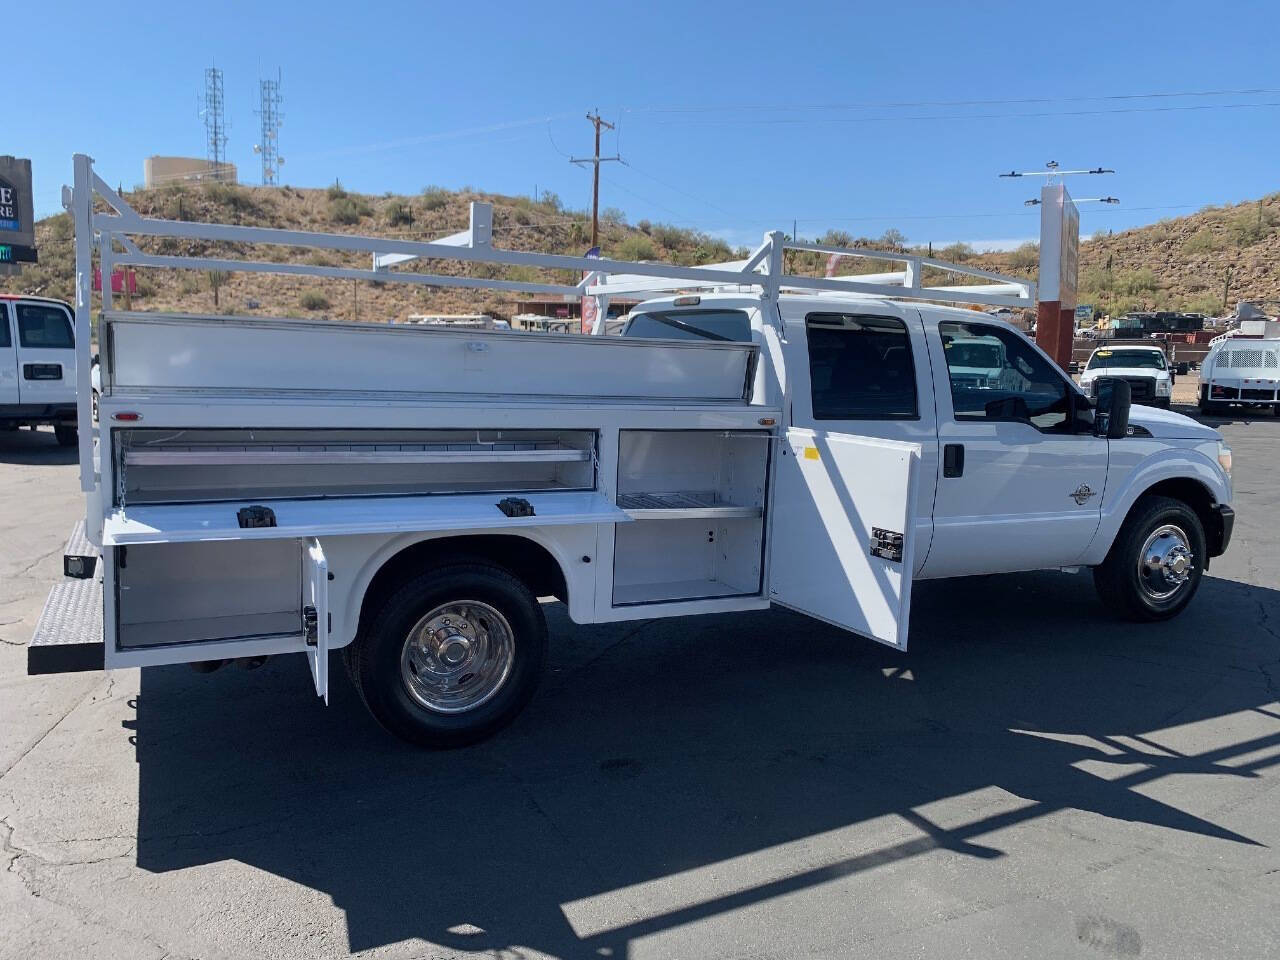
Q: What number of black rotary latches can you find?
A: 4